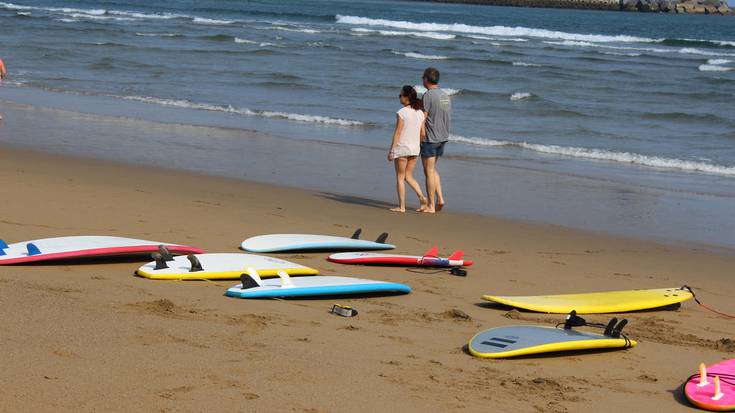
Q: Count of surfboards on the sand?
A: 8